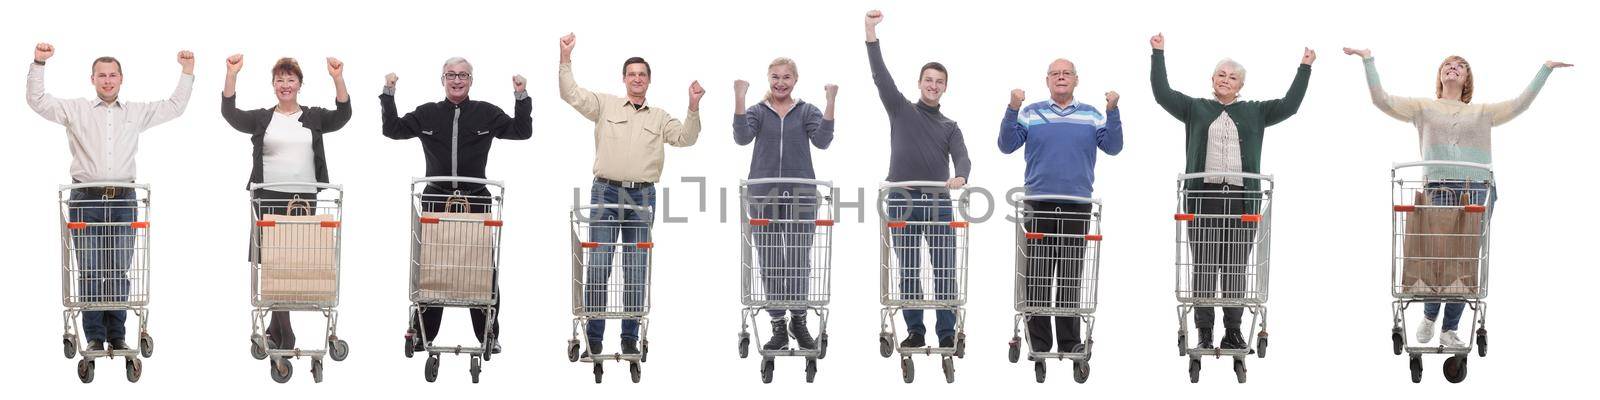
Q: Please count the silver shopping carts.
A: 9